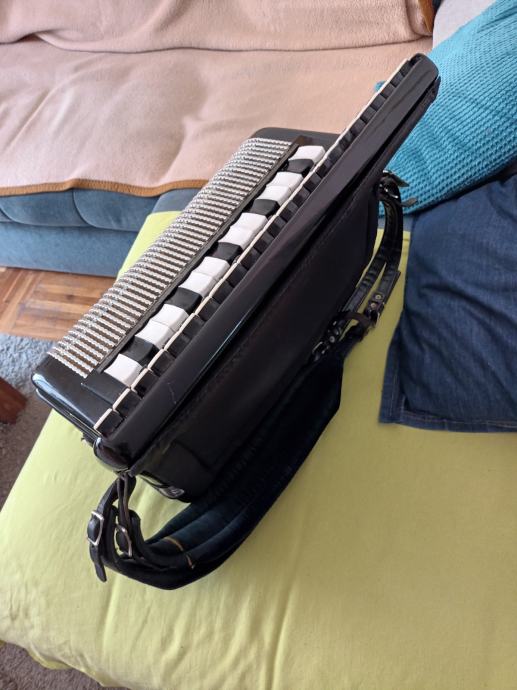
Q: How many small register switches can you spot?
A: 15